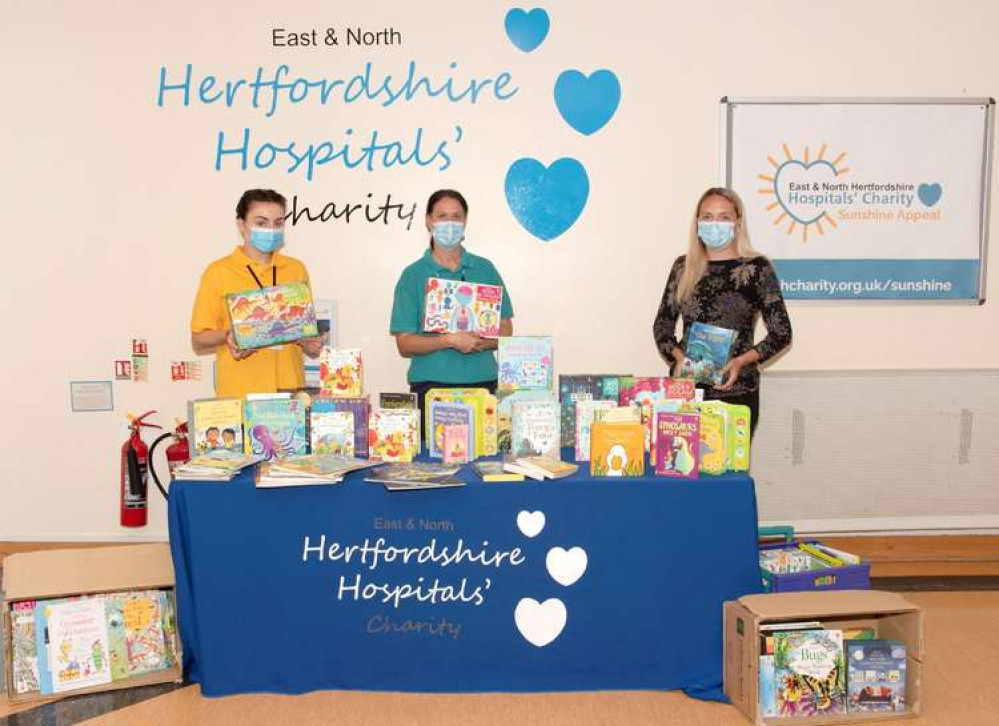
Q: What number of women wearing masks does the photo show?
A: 3